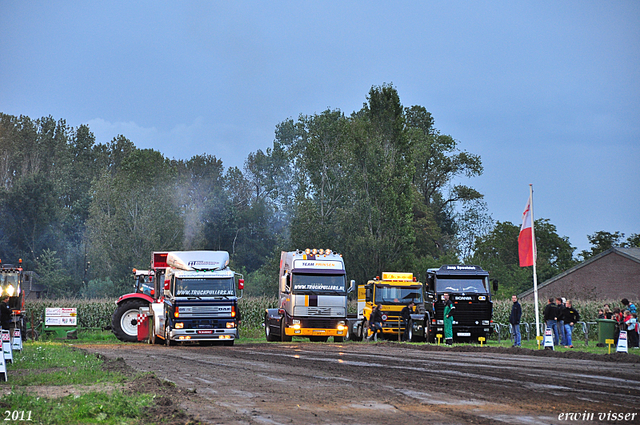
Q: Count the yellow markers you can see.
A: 4